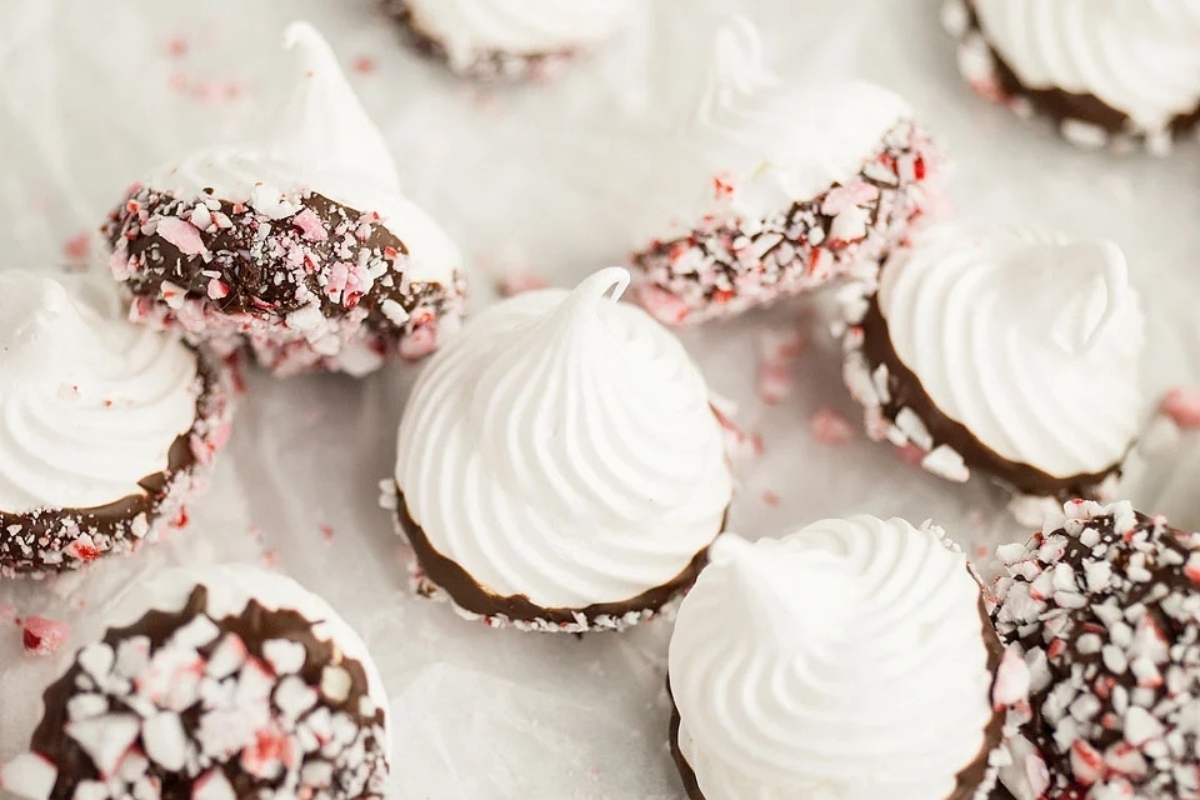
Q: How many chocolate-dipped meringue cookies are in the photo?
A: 10